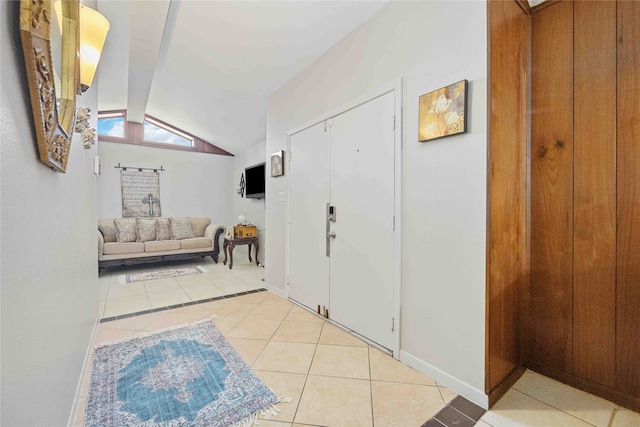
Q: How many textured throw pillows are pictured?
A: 4